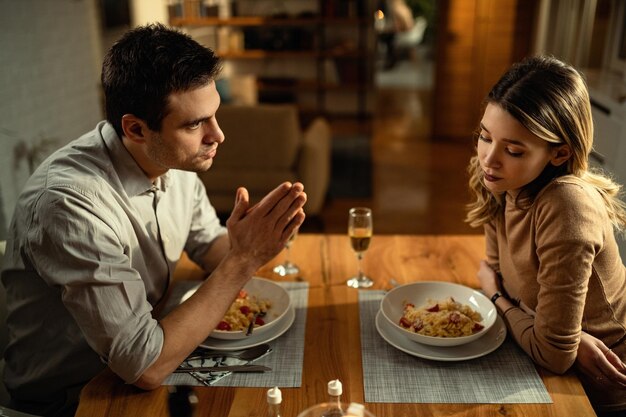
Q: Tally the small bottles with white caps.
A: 2